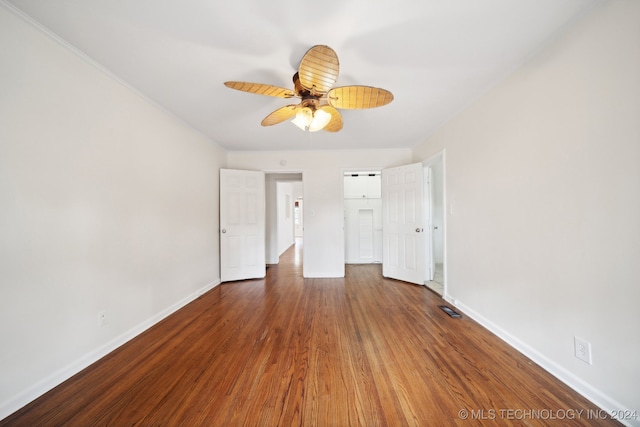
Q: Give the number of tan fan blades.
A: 5